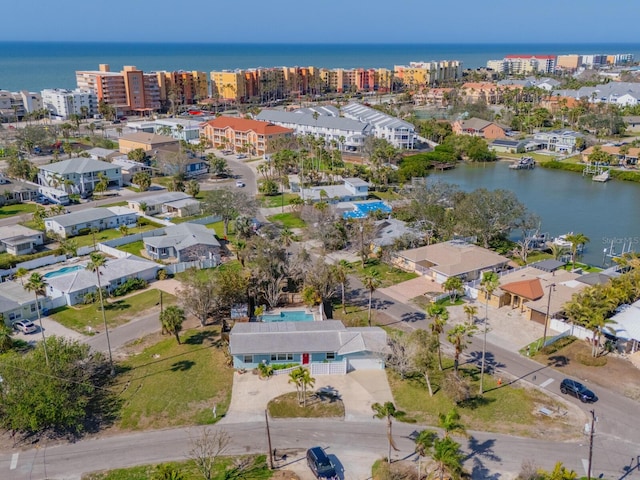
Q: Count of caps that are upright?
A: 0